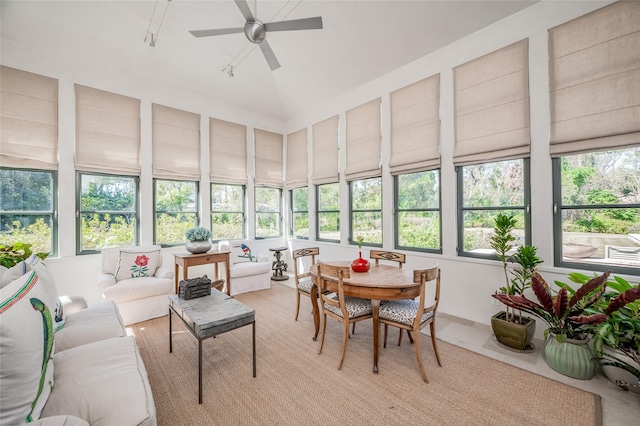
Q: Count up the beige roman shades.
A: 11